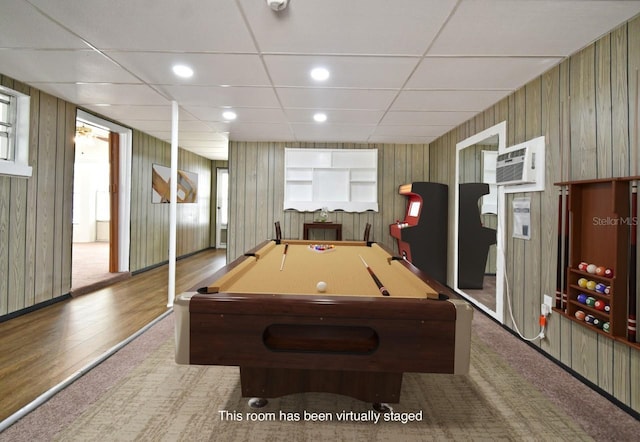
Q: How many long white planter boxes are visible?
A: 0